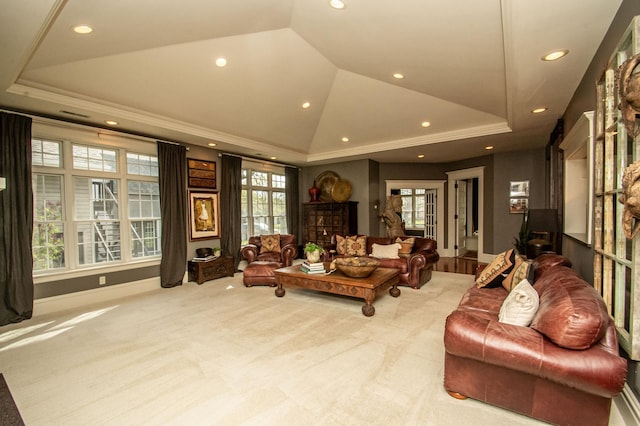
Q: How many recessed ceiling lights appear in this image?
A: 14